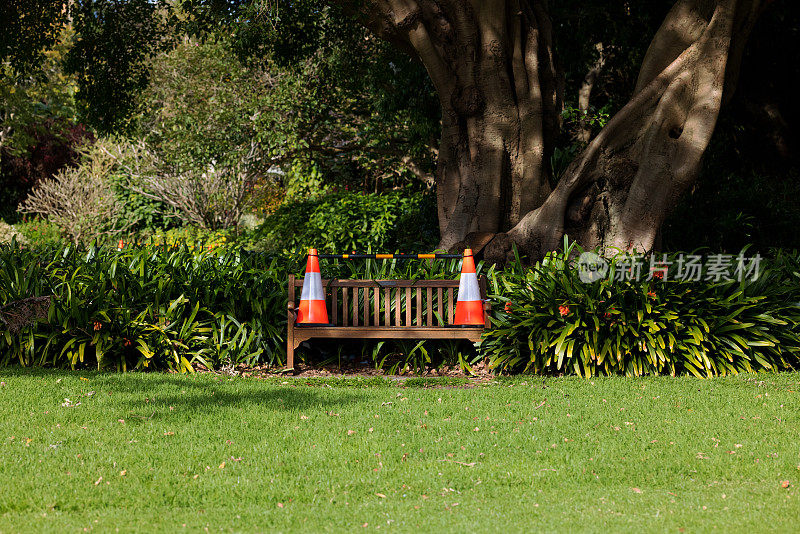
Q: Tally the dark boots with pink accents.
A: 0